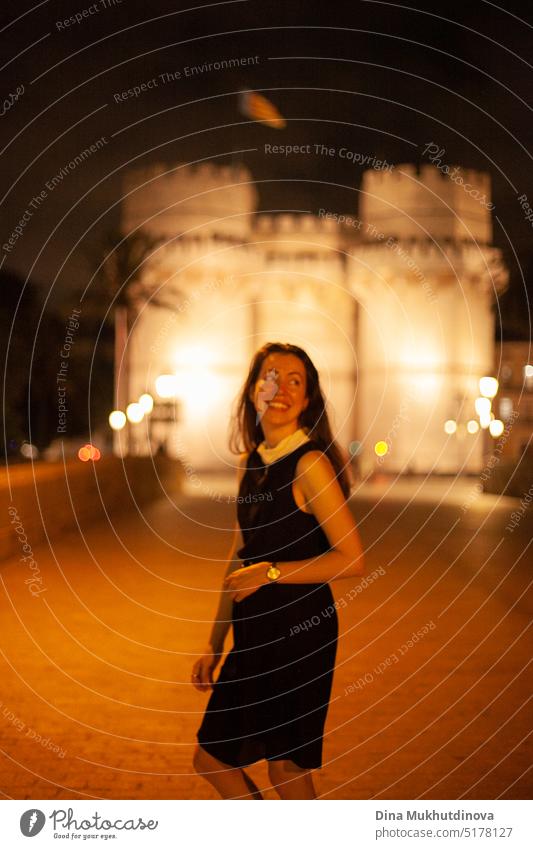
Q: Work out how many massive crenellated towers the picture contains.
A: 2